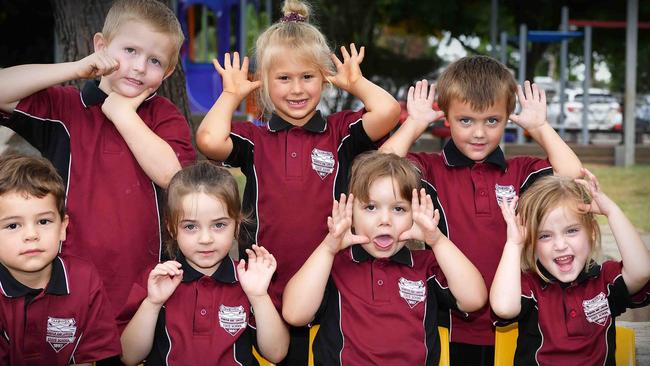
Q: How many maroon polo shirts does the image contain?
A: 7